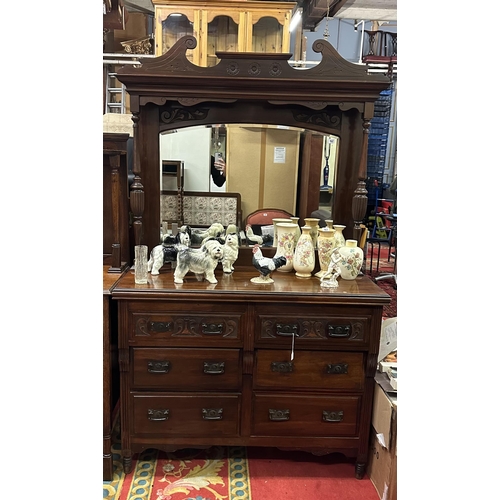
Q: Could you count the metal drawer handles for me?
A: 12